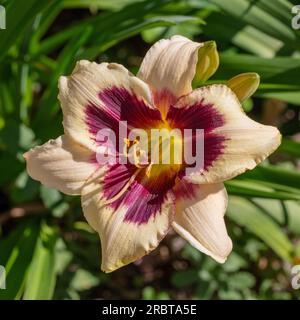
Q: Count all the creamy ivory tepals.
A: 6